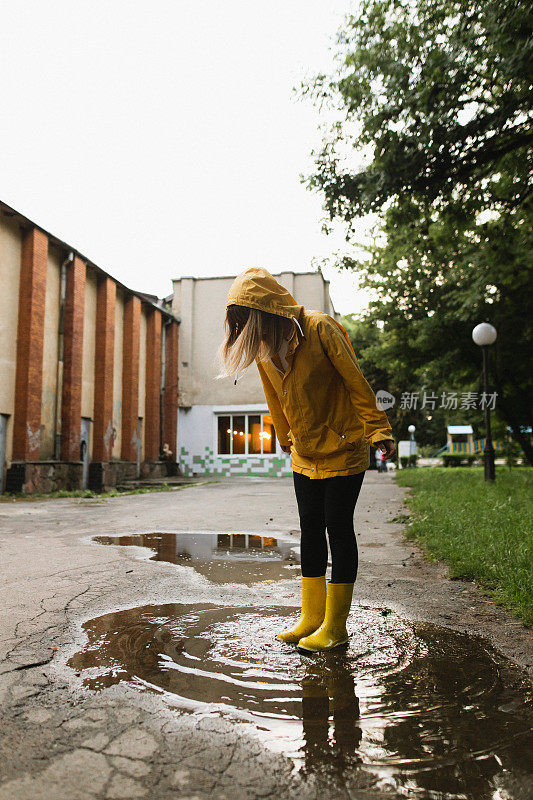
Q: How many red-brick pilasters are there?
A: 6